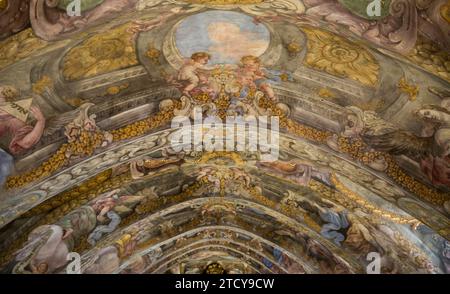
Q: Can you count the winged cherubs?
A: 2